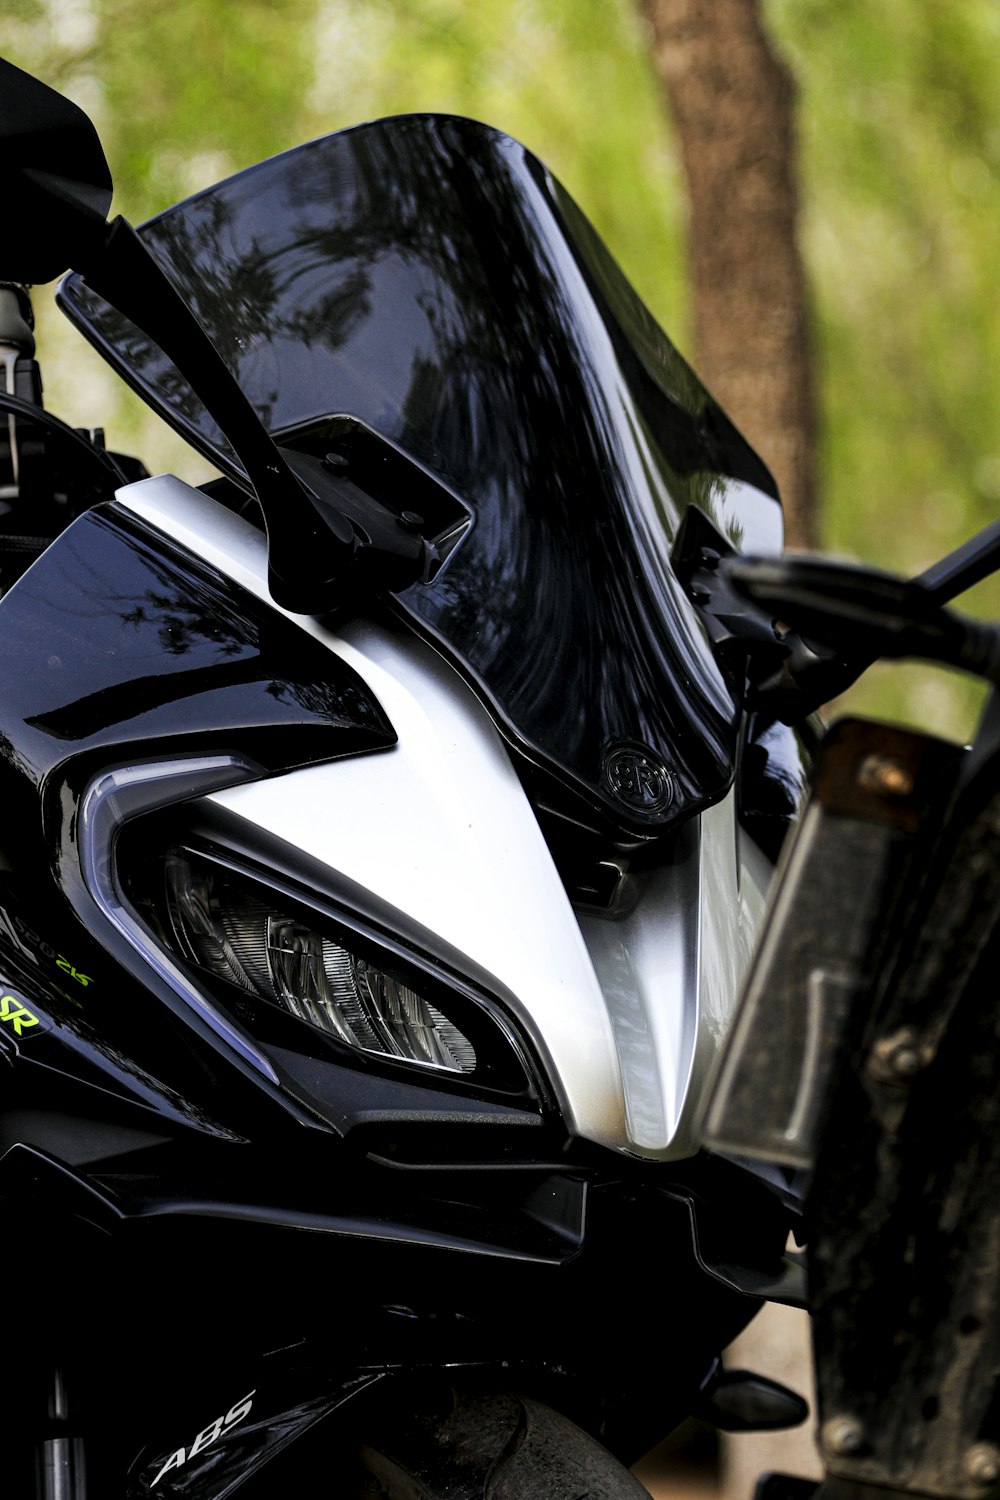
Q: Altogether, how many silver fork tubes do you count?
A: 1